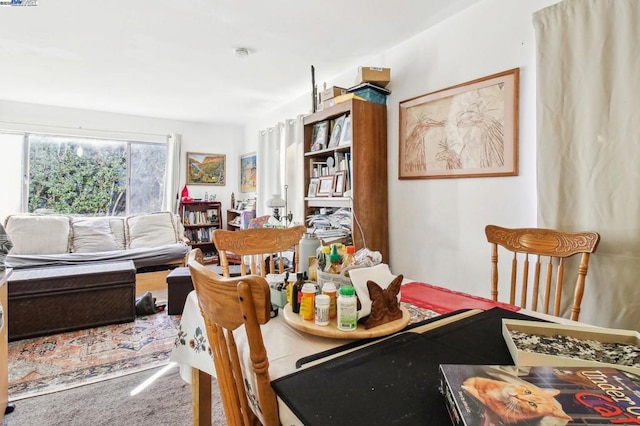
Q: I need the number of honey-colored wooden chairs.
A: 3